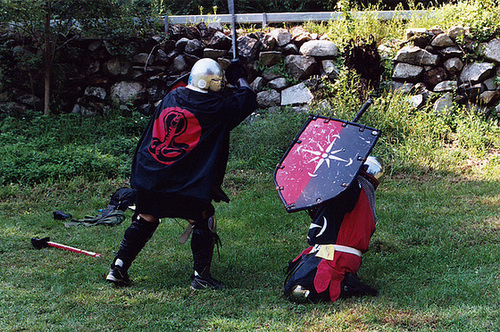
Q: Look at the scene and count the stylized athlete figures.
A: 0